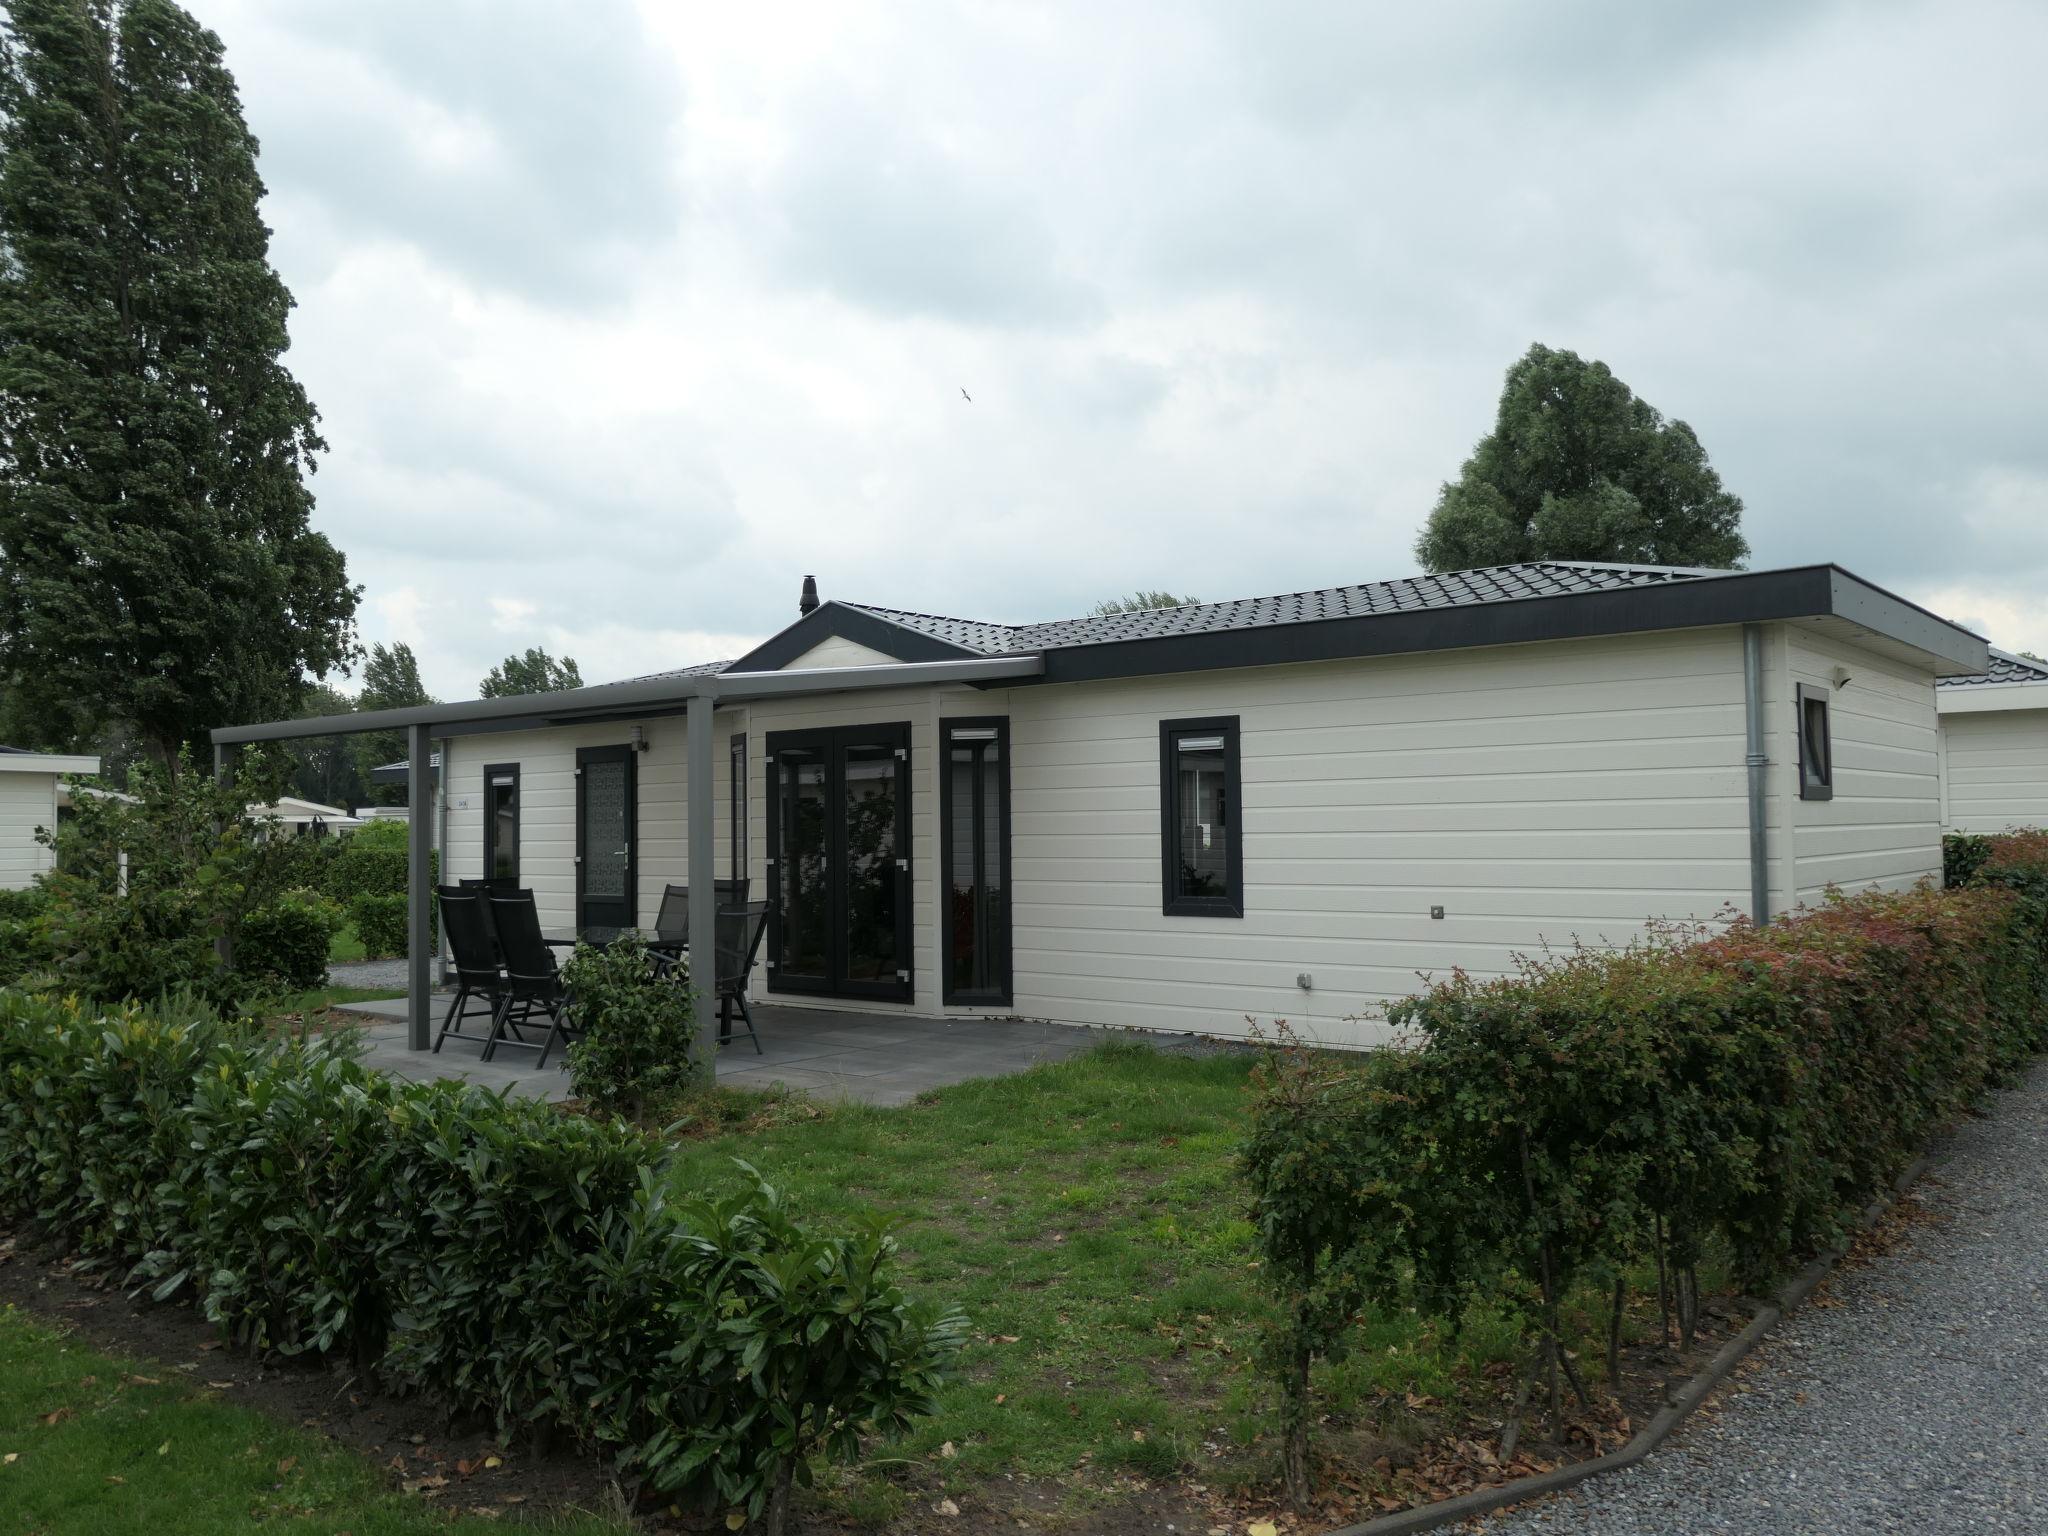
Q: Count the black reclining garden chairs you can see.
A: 6